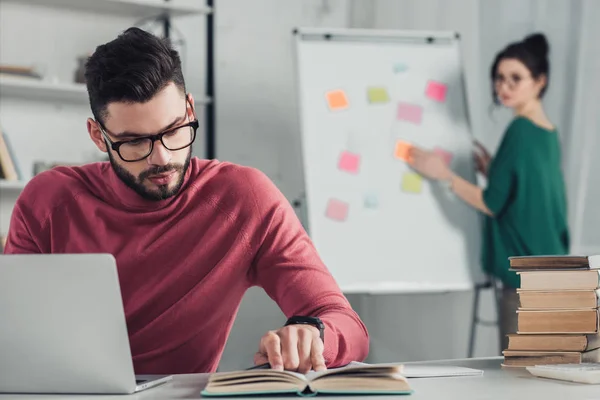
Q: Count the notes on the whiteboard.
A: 11